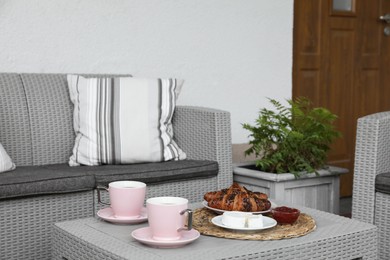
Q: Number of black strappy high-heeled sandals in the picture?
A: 0